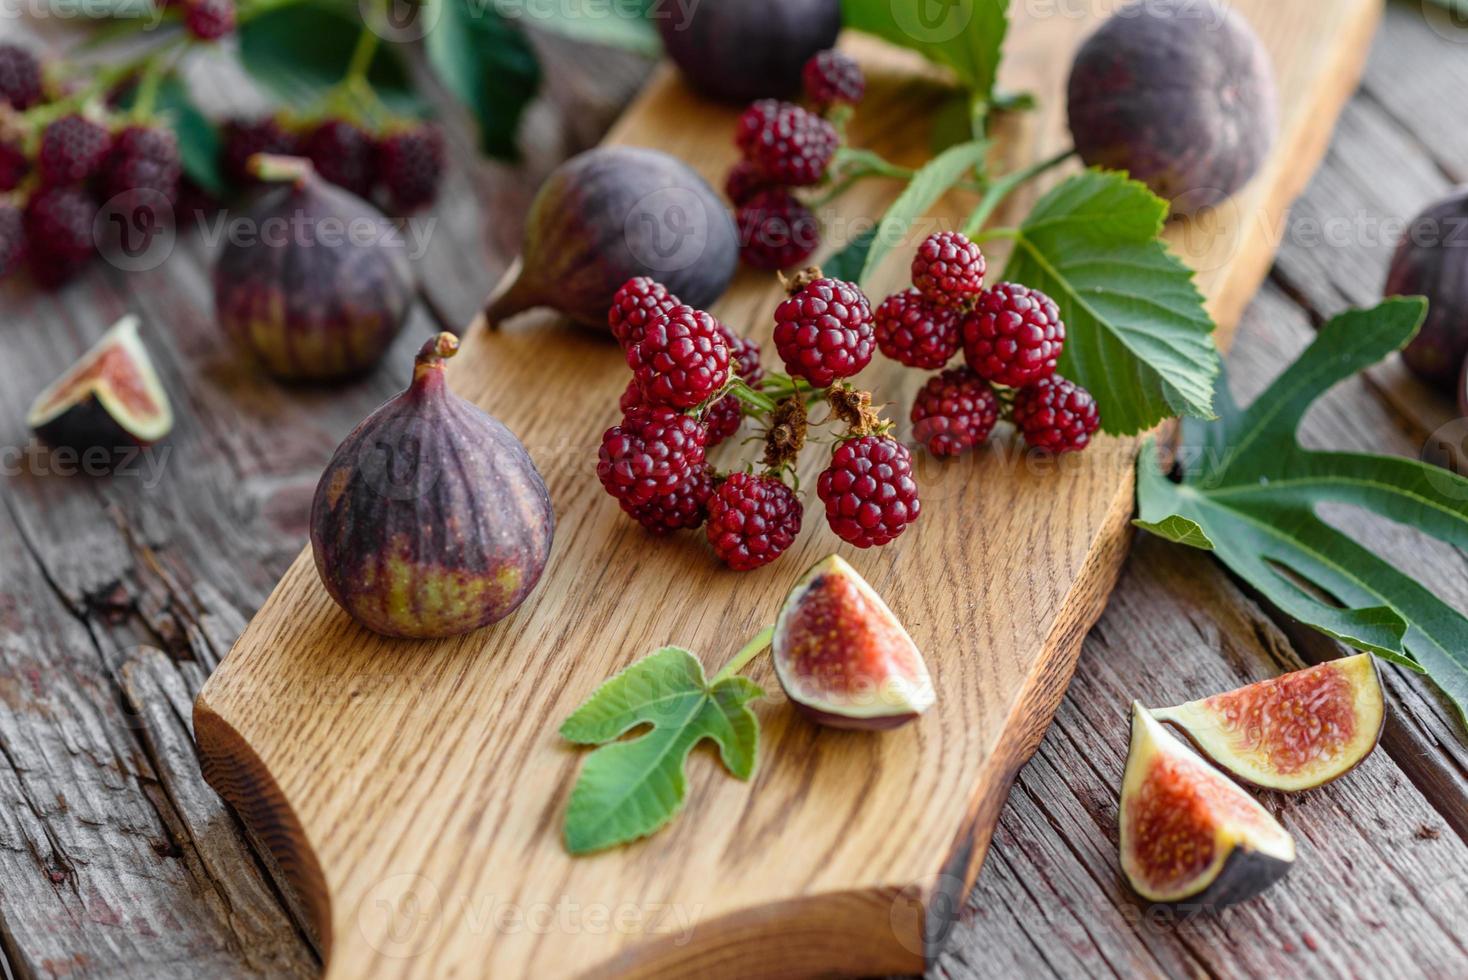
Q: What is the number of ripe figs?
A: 6